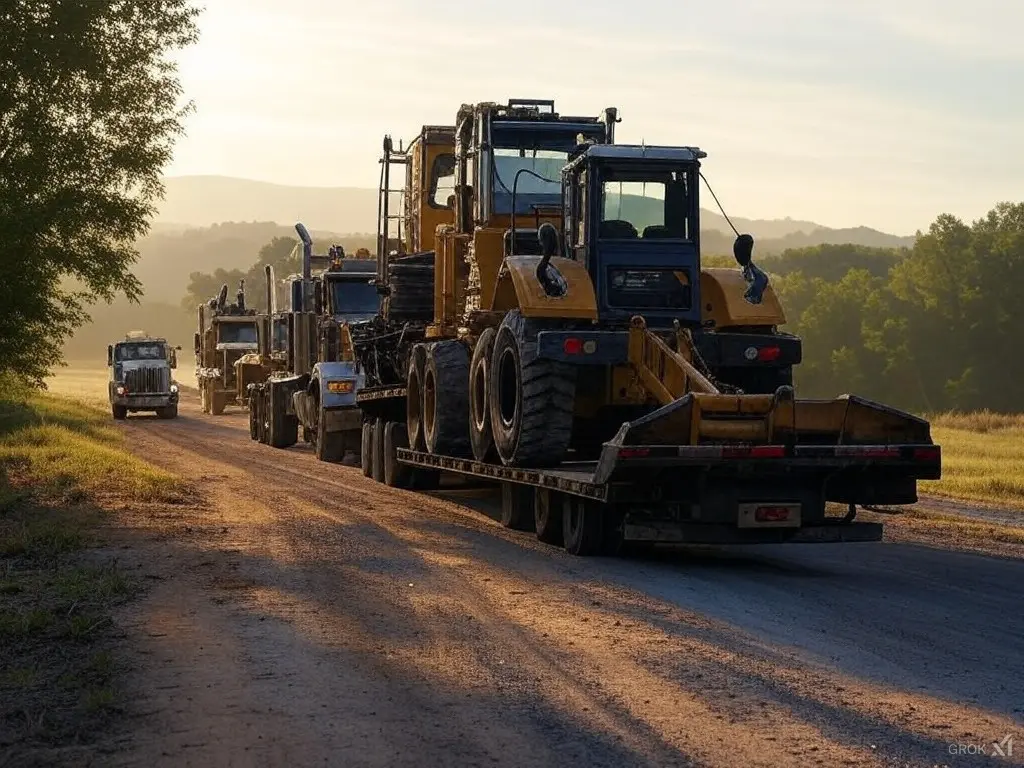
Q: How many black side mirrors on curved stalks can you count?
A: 2